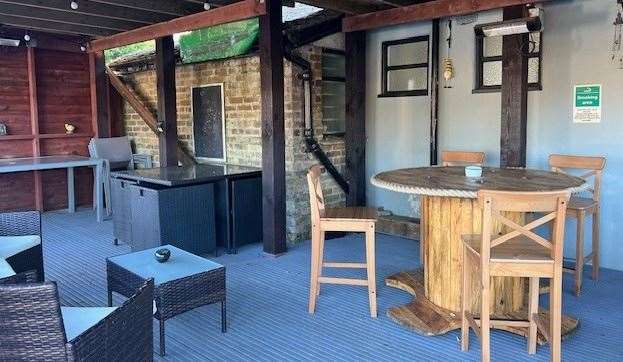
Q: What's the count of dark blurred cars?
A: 0